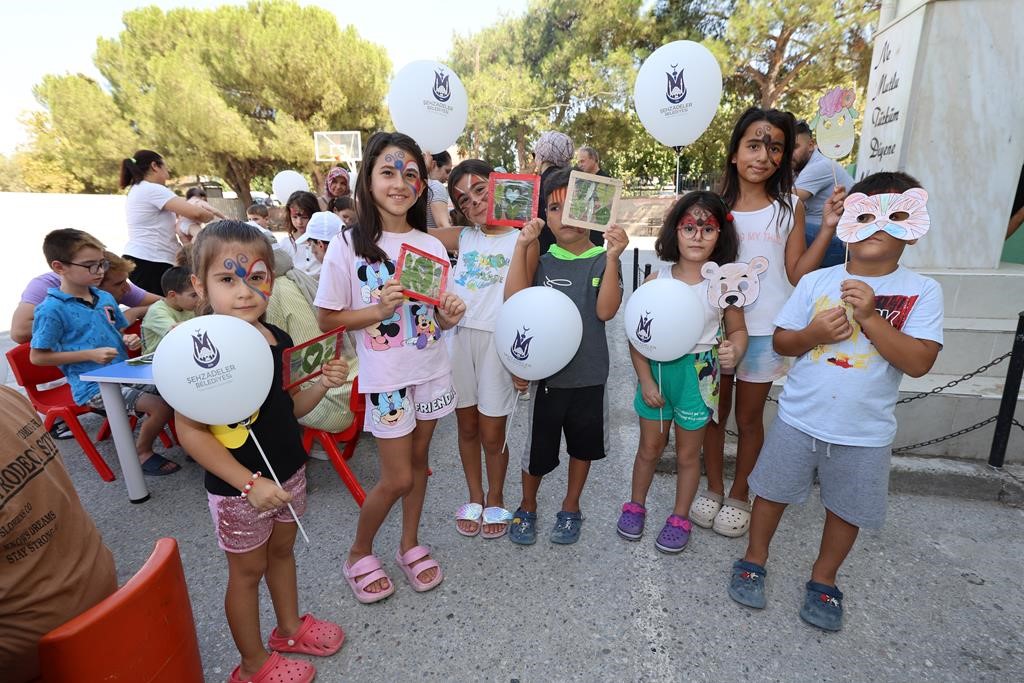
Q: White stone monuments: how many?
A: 1